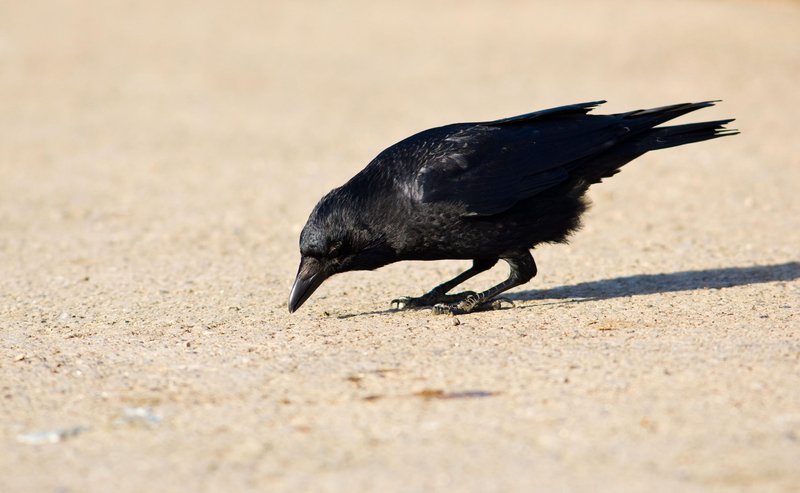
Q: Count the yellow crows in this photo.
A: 0